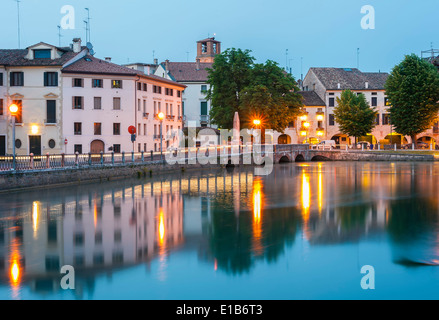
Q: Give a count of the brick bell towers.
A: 1